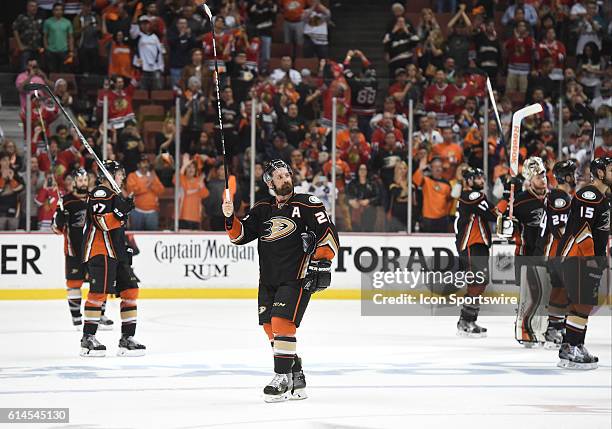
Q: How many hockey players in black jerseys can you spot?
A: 7